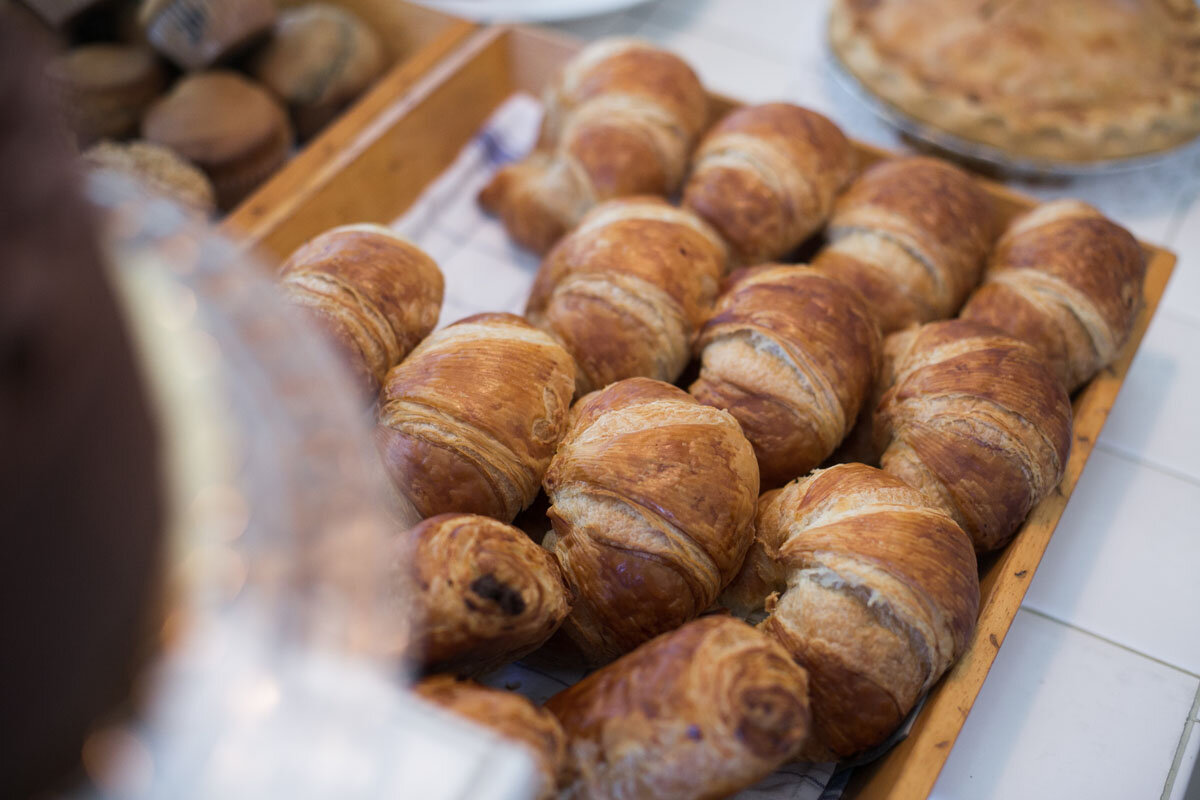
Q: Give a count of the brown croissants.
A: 14